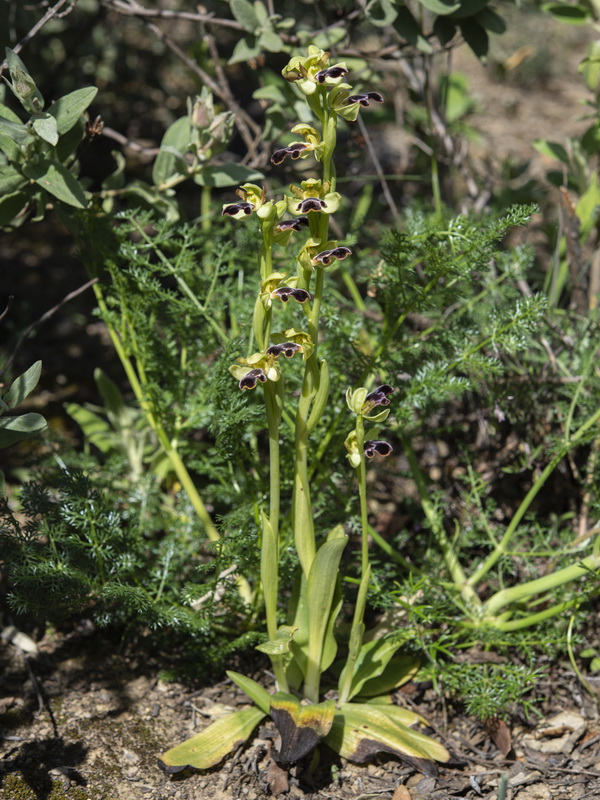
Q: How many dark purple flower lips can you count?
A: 12